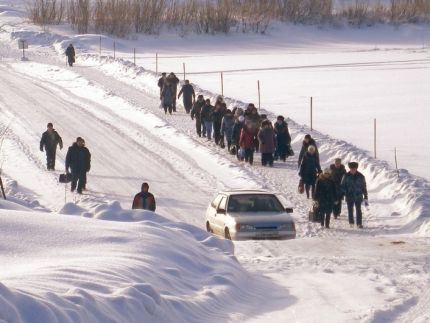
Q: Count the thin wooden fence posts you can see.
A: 10